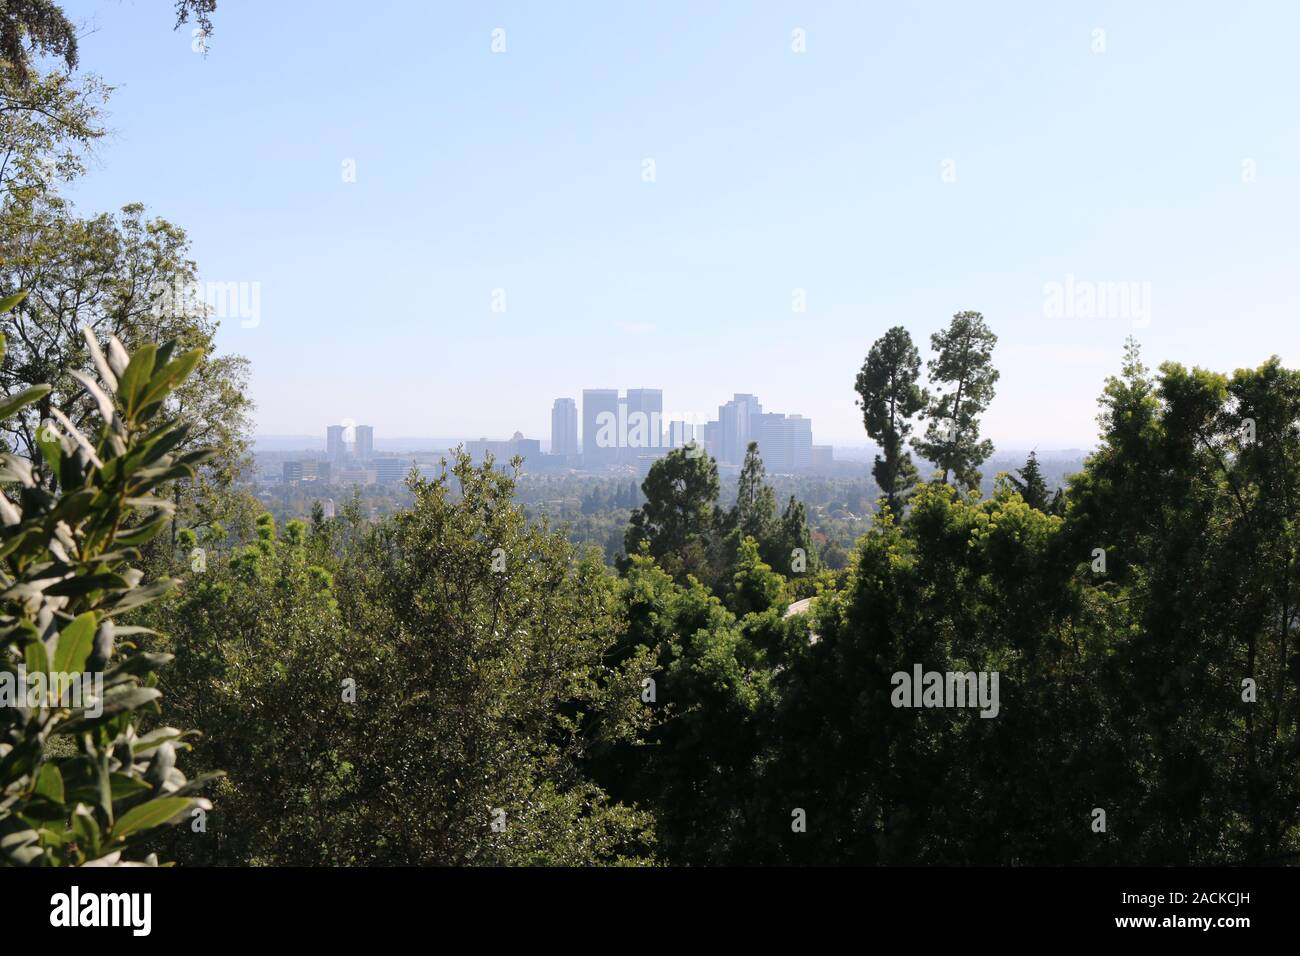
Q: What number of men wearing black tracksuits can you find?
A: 0